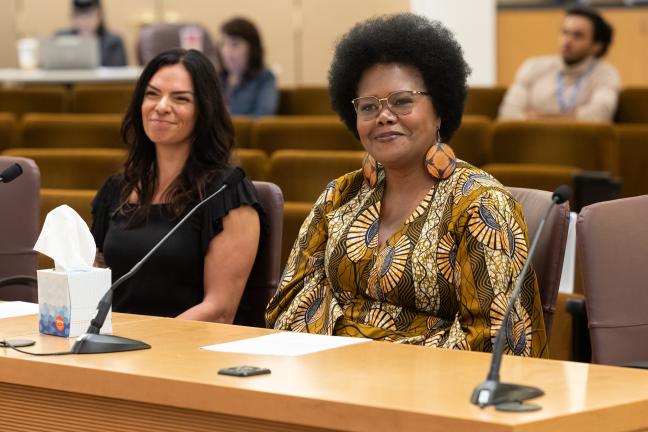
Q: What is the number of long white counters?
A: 1